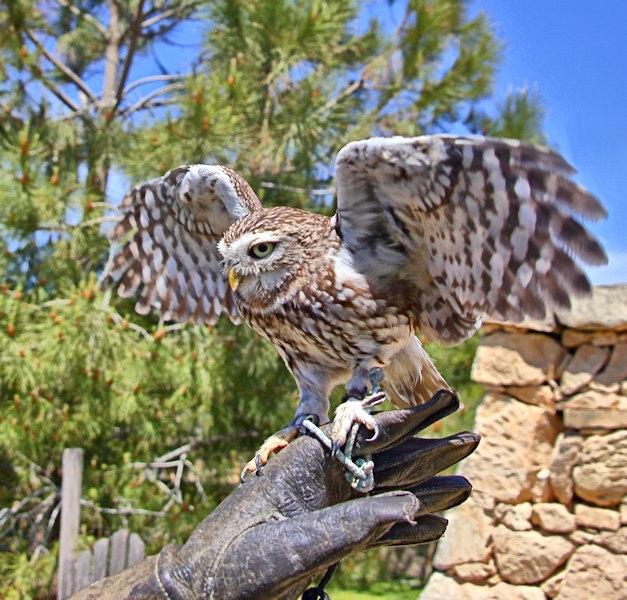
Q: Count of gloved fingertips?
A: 5